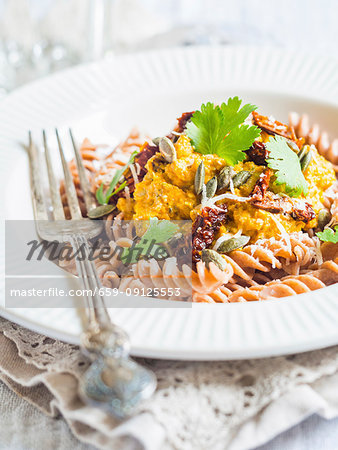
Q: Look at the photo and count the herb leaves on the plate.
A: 5